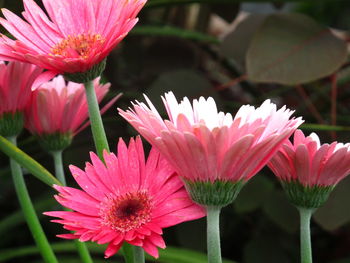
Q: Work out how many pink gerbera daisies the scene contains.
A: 6